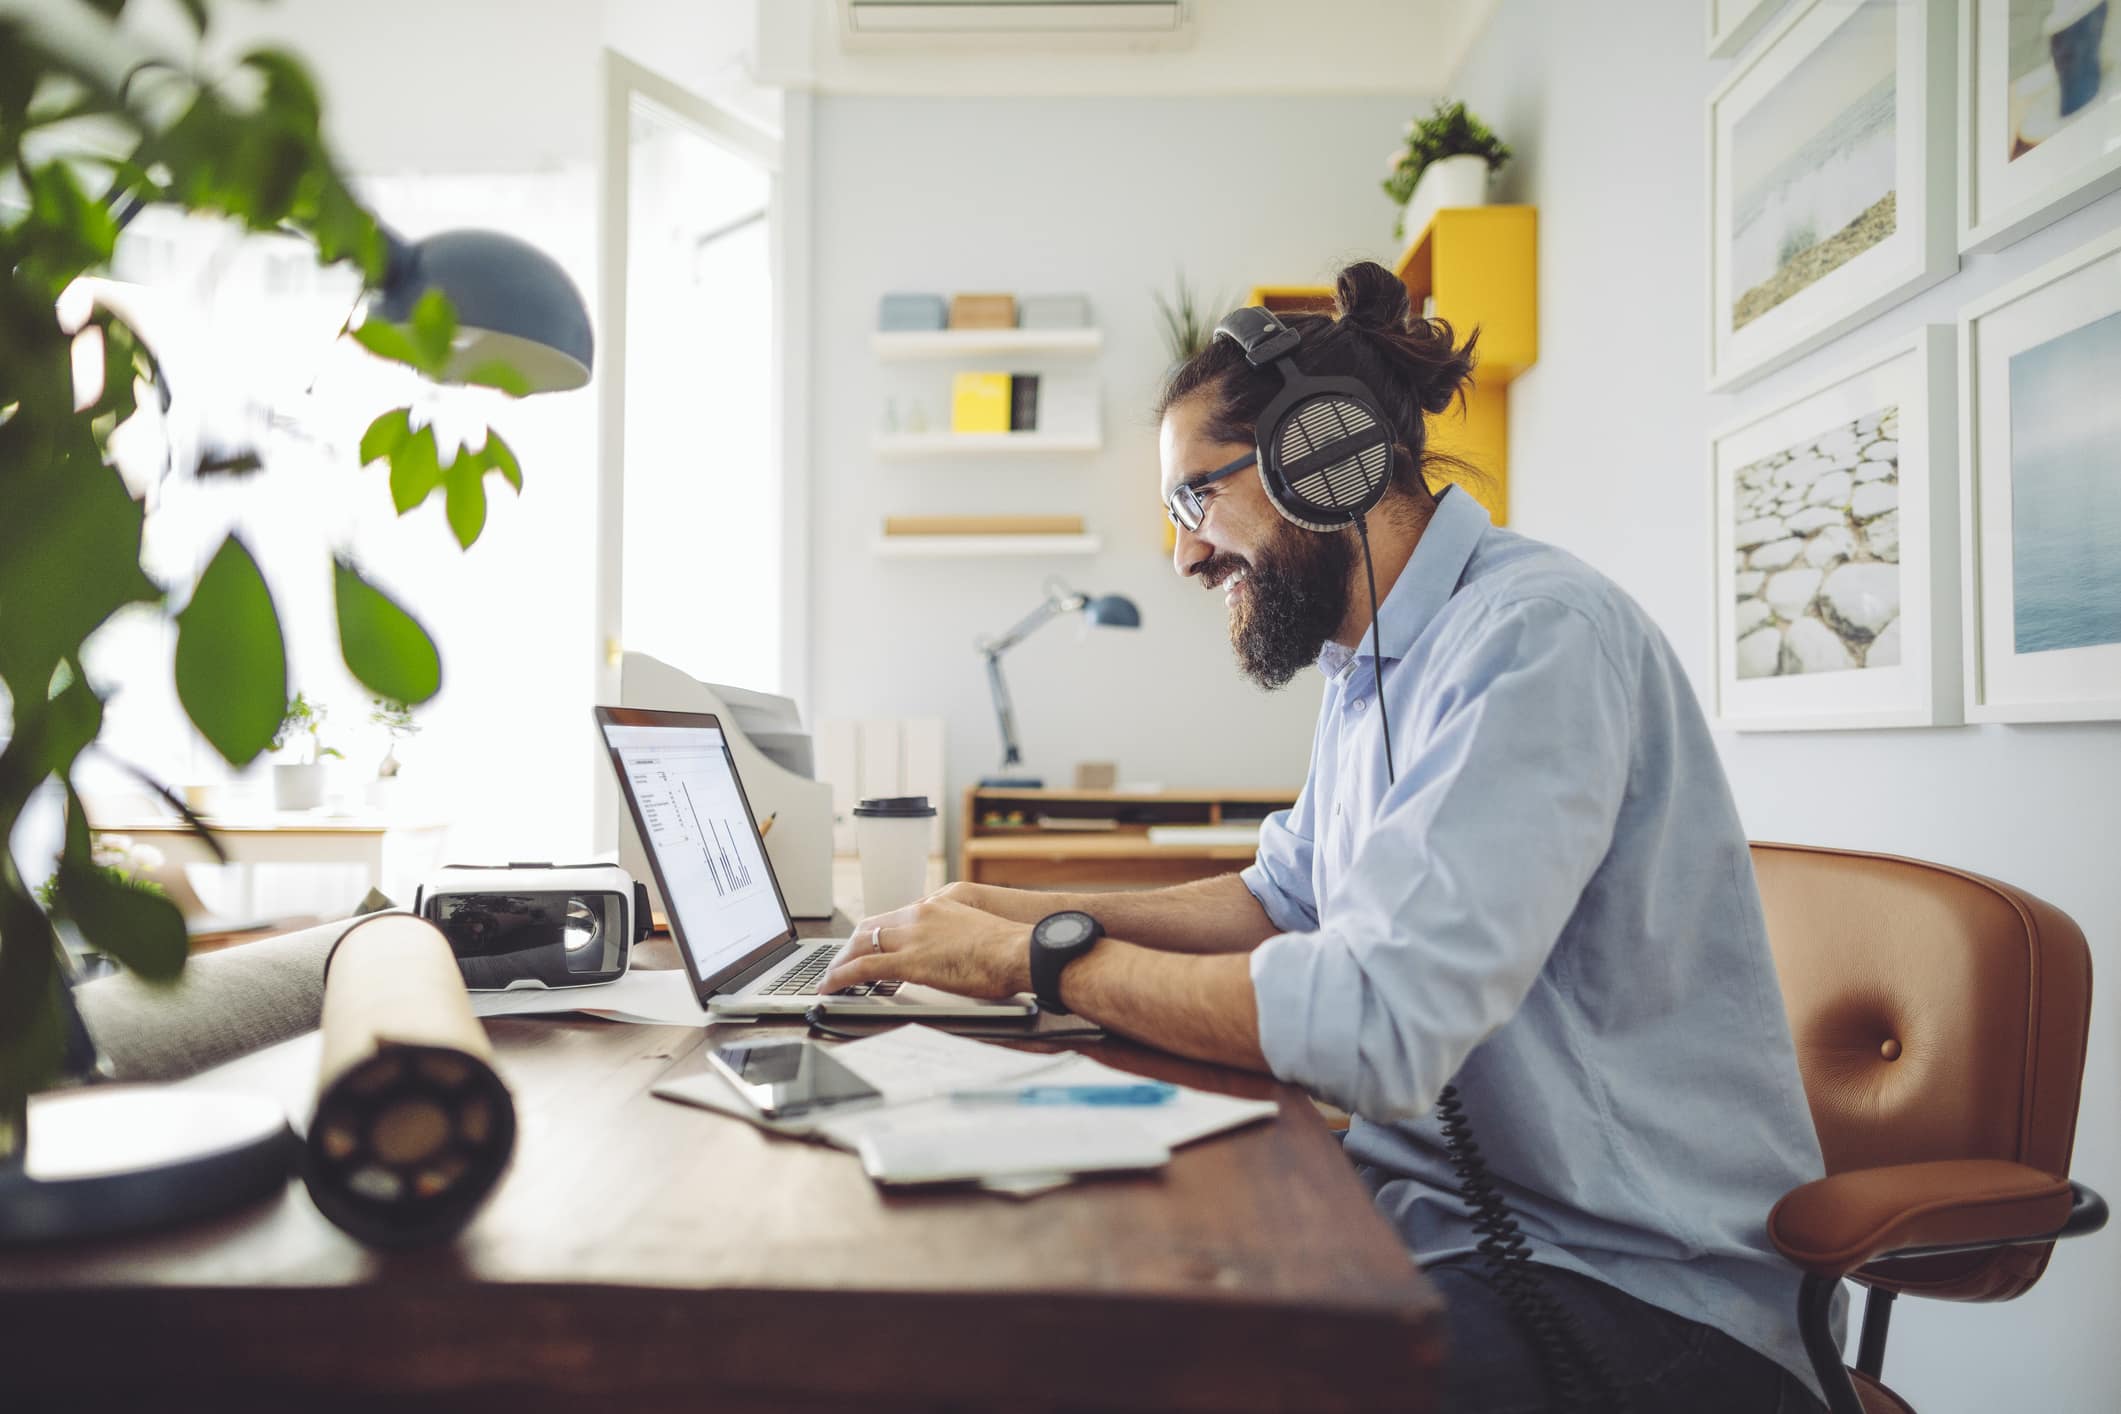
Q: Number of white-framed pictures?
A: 5